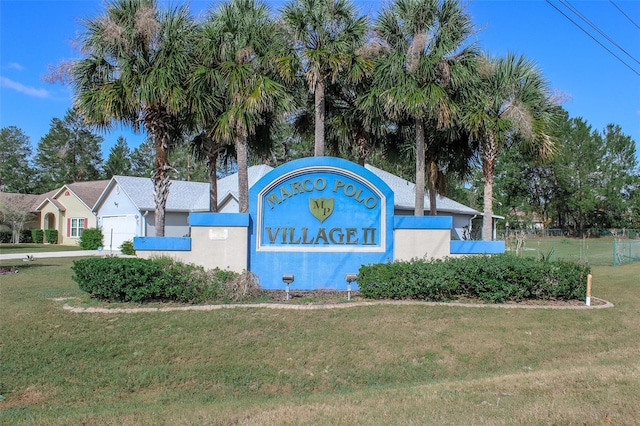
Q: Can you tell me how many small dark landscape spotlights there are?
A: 2